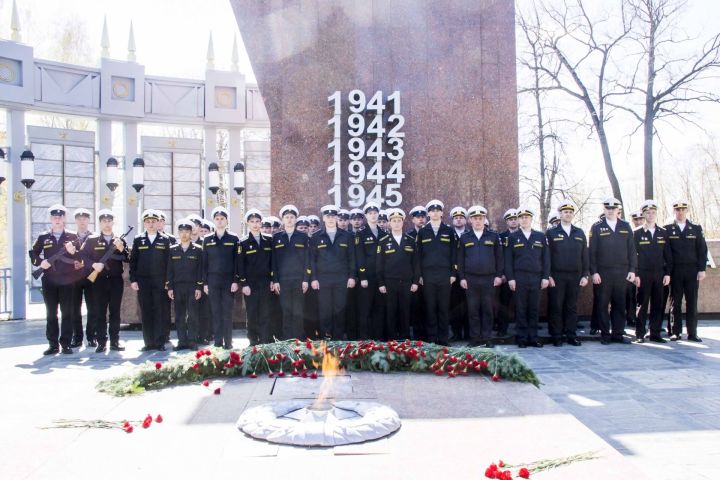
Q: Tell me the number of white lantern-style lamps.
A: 6